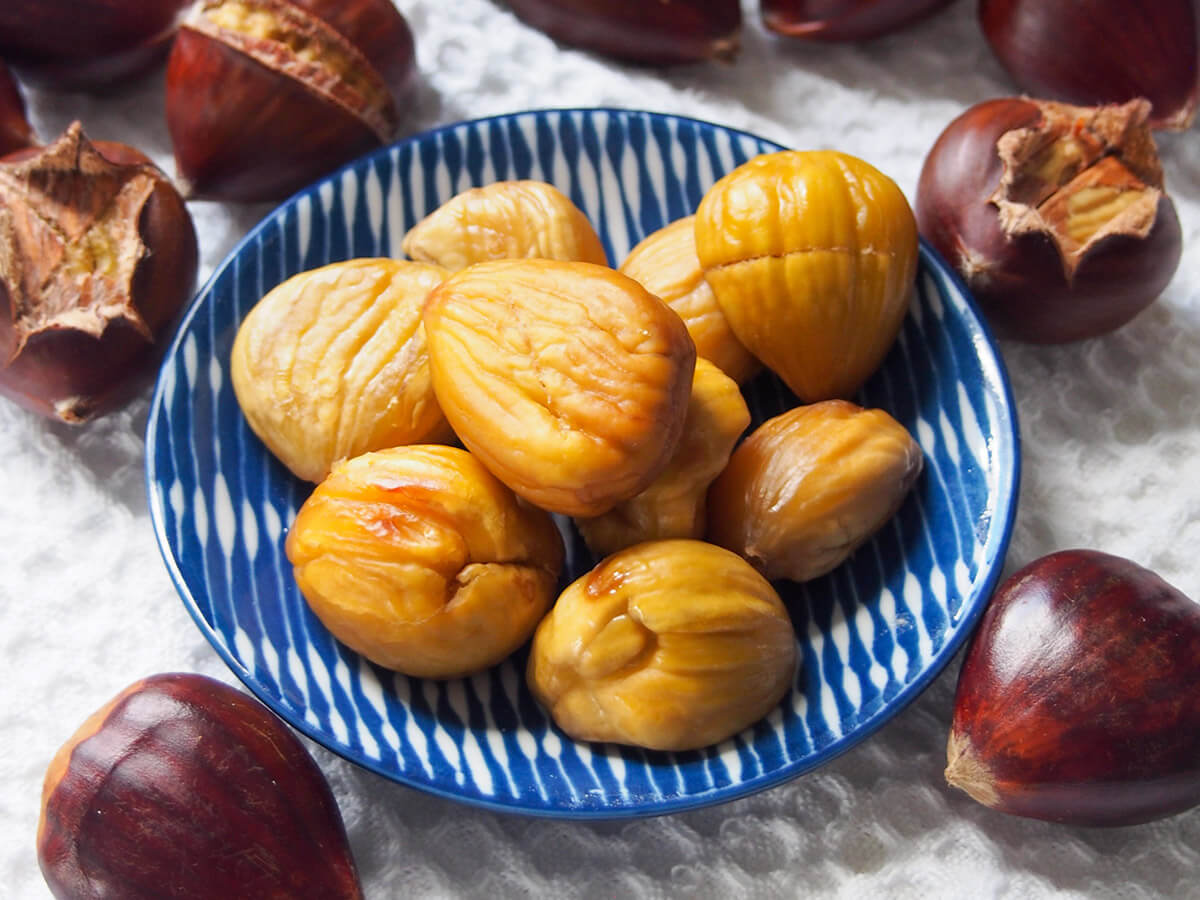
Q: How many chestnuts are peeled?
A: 9